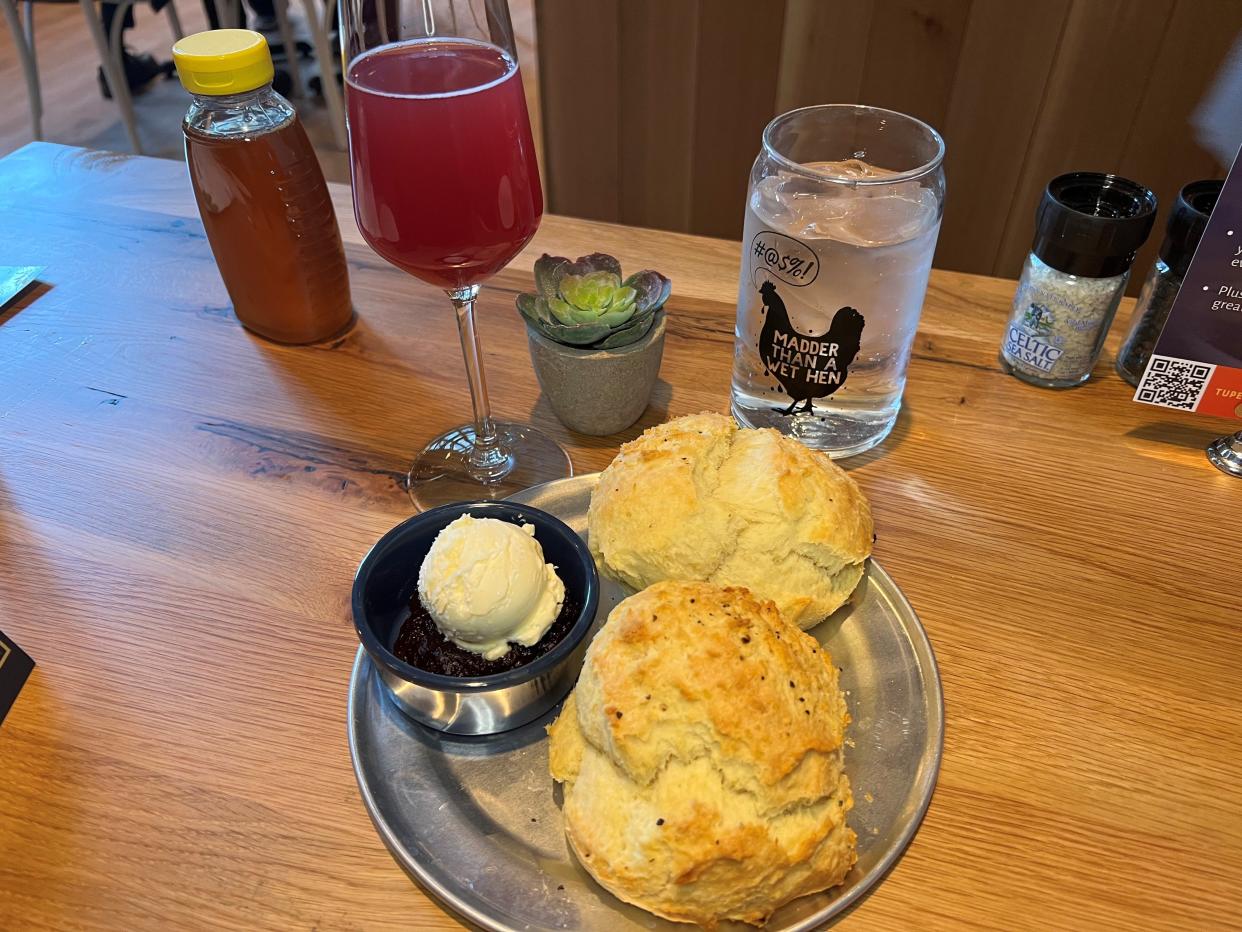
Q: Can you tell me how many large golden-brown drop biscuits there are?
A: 2